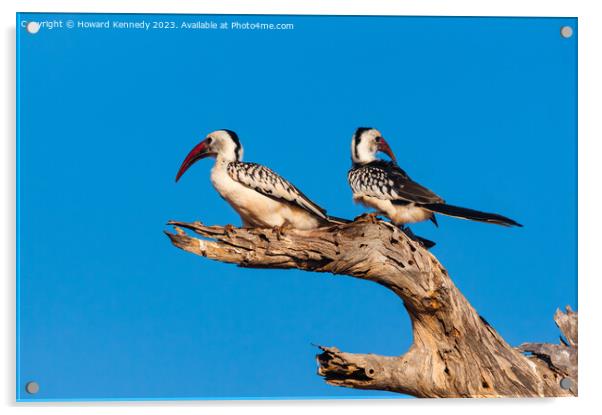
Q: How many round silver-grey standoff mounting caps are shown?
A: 4